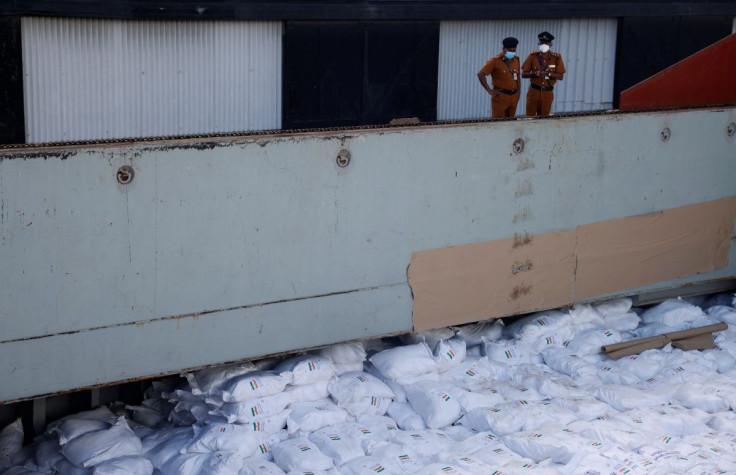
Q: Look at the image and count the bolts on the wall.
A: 5